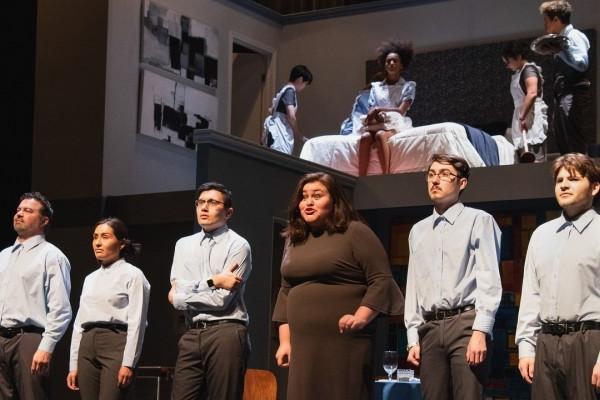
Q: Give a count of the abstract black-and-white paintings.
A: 2